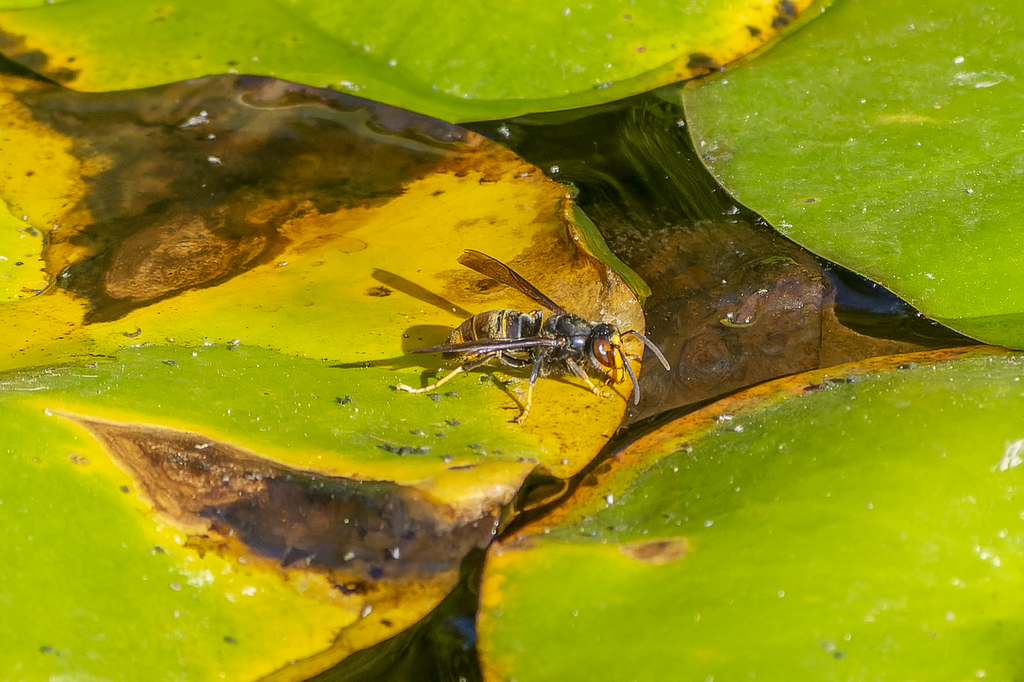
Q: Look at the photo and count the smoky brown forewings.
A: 2